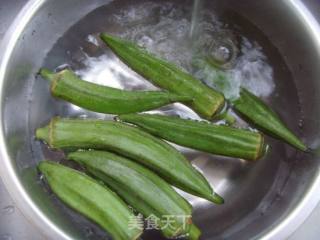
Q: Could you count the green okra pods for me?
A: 7